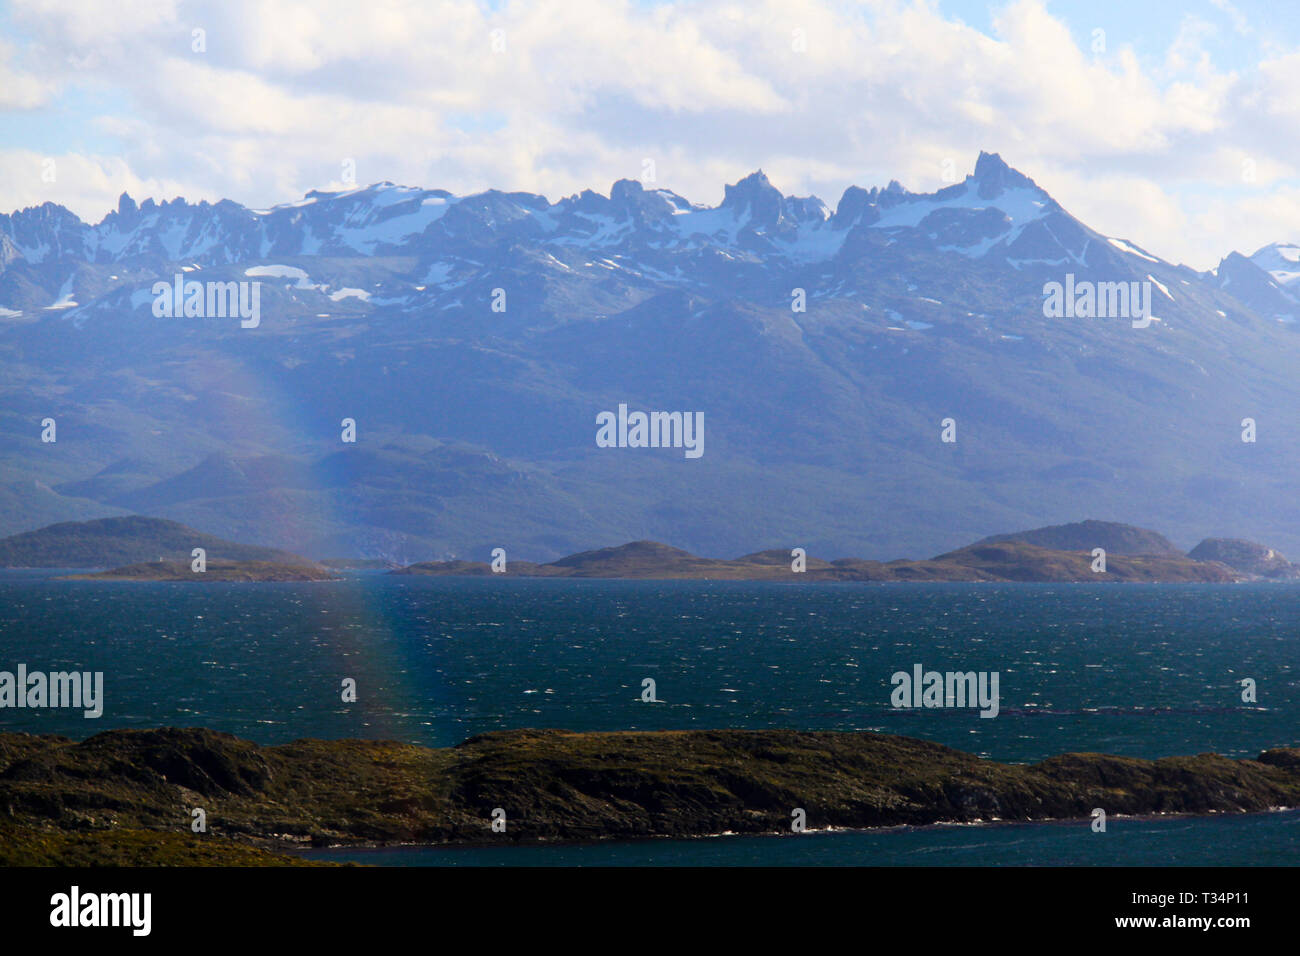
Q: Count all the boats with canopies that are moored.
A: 0